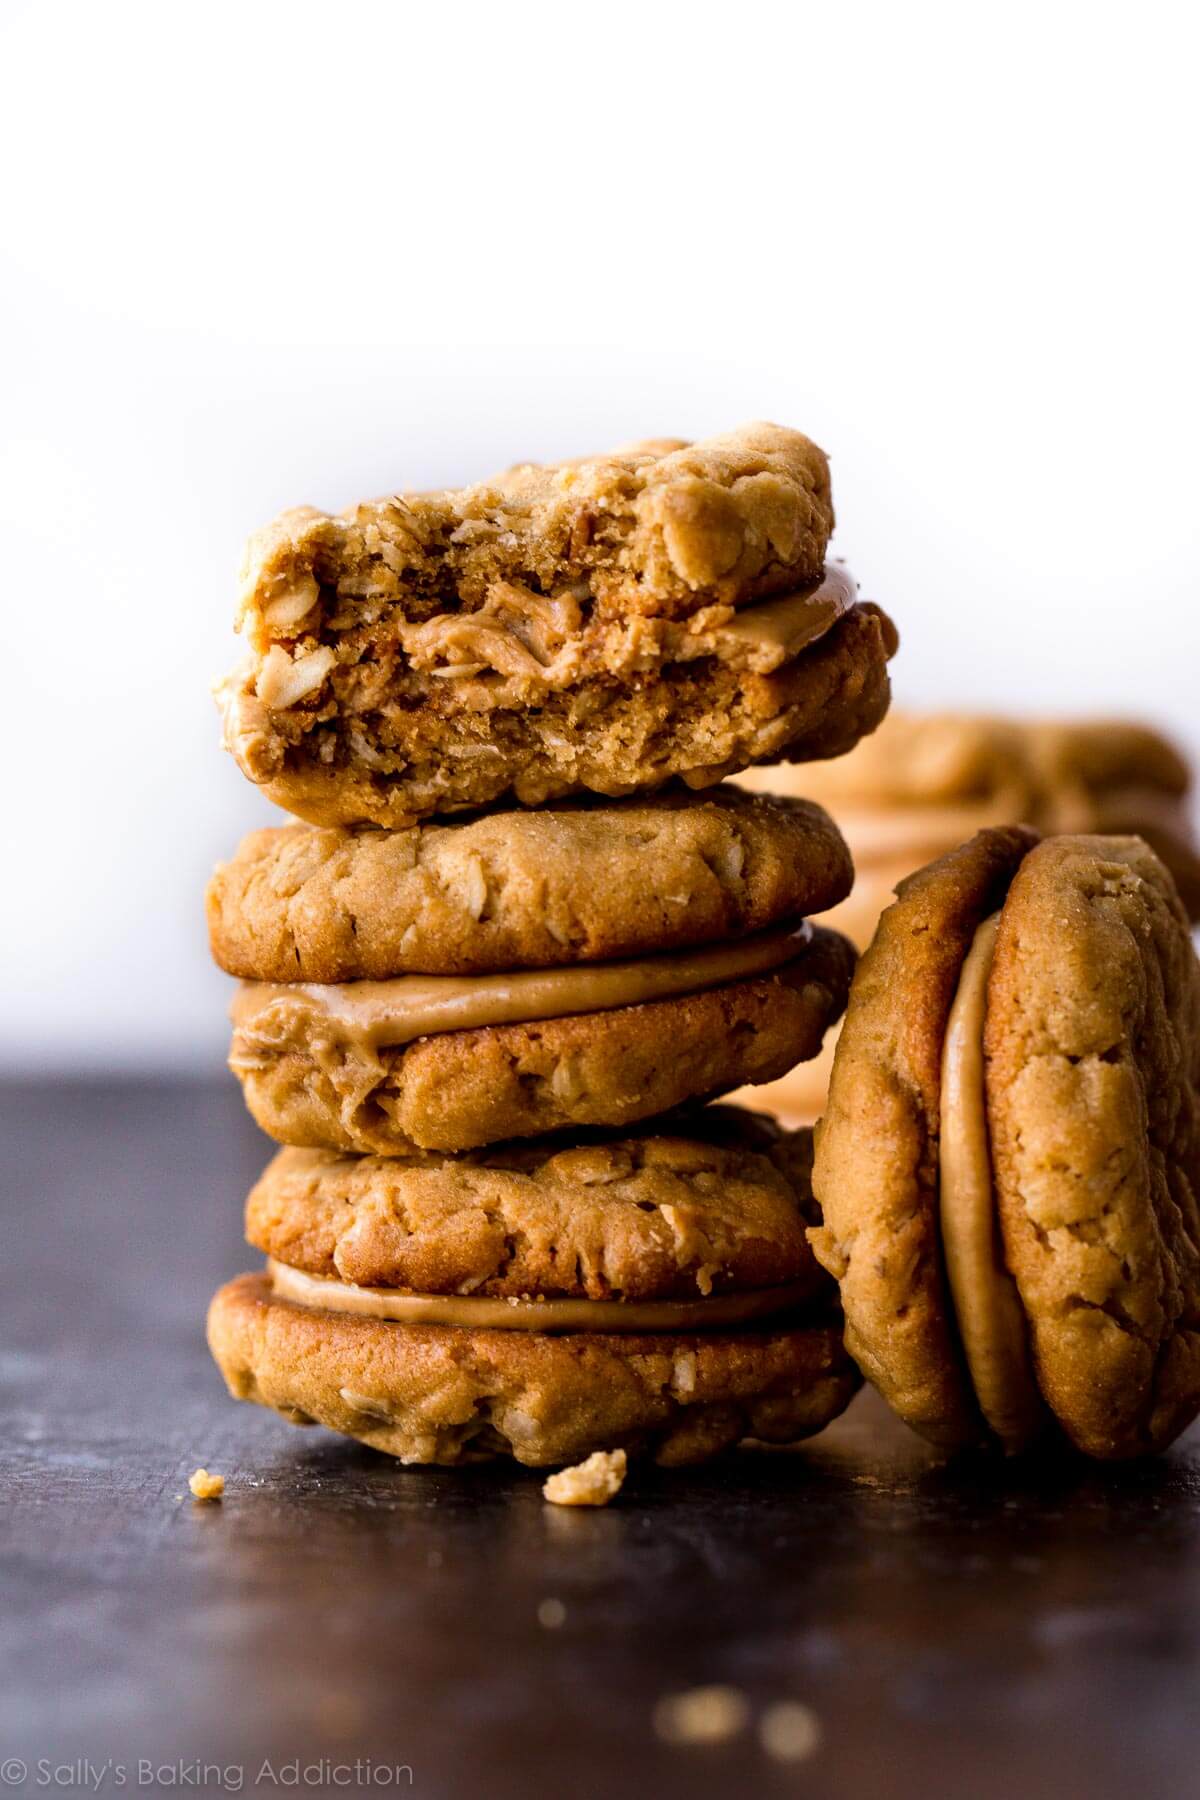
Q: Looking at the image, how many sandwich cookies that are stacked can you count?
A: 3